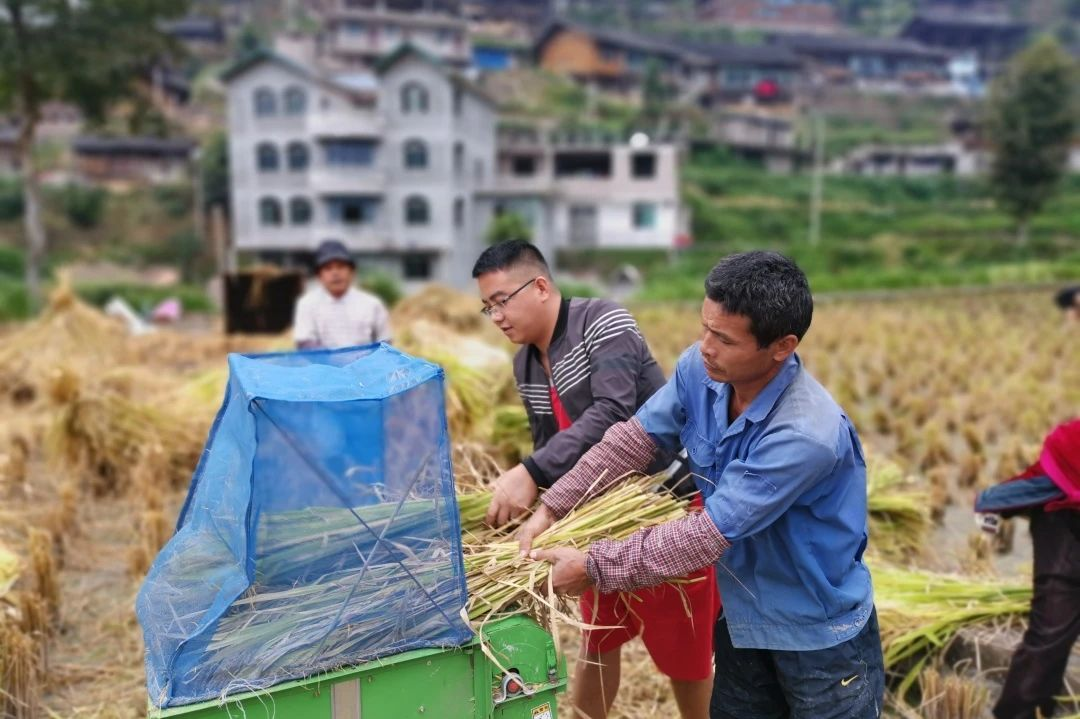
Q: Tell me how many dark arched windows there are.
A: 9